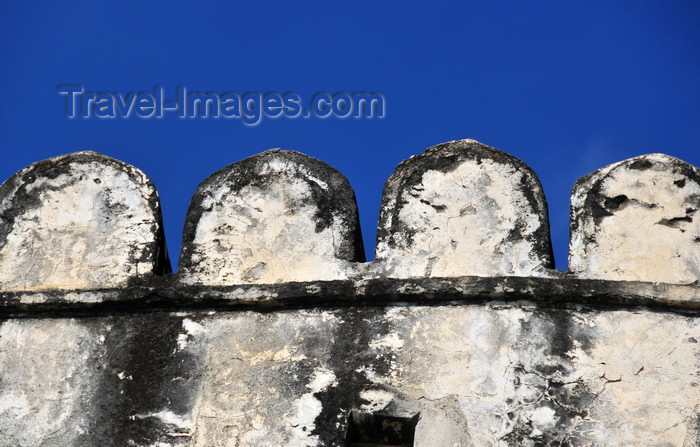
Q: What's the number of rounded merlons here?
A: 4